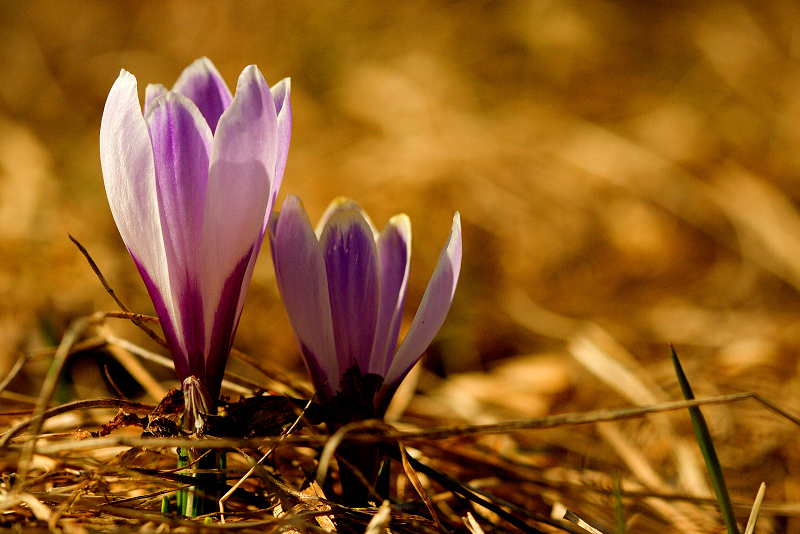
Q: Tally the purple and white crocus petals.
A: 12